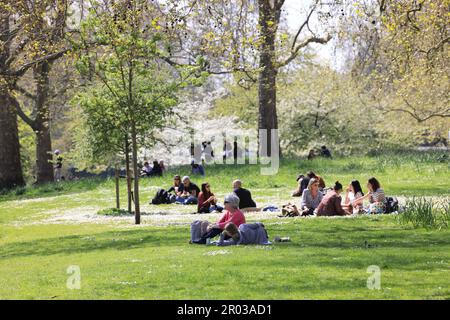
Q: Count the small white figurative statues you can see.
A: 0